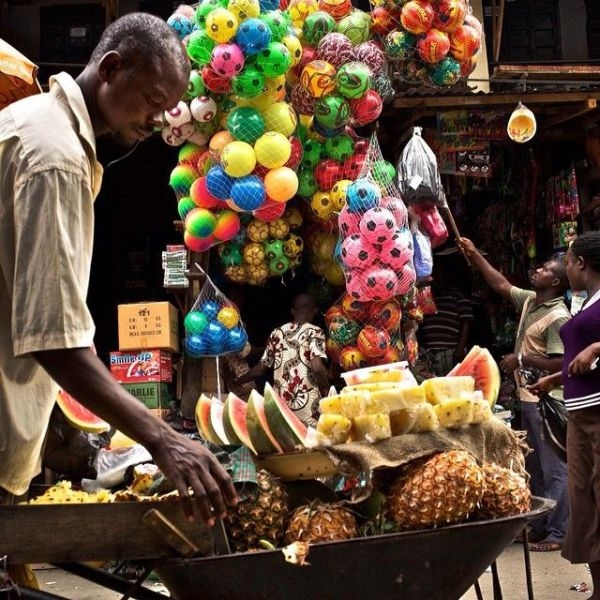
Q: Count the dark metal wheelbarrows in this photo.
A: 1